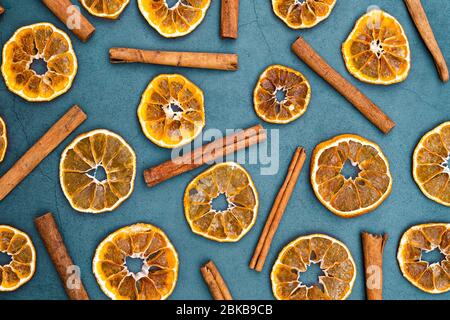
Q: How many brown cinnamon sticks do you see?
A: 11